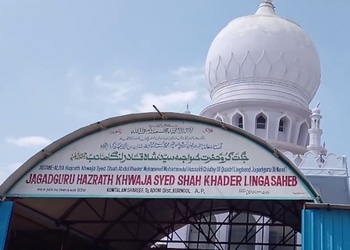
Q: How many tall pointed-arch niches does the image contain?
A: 5